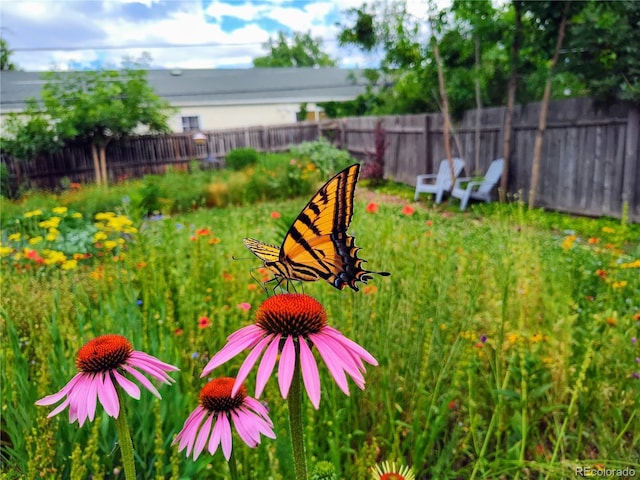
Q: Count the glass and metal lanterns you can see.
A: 0